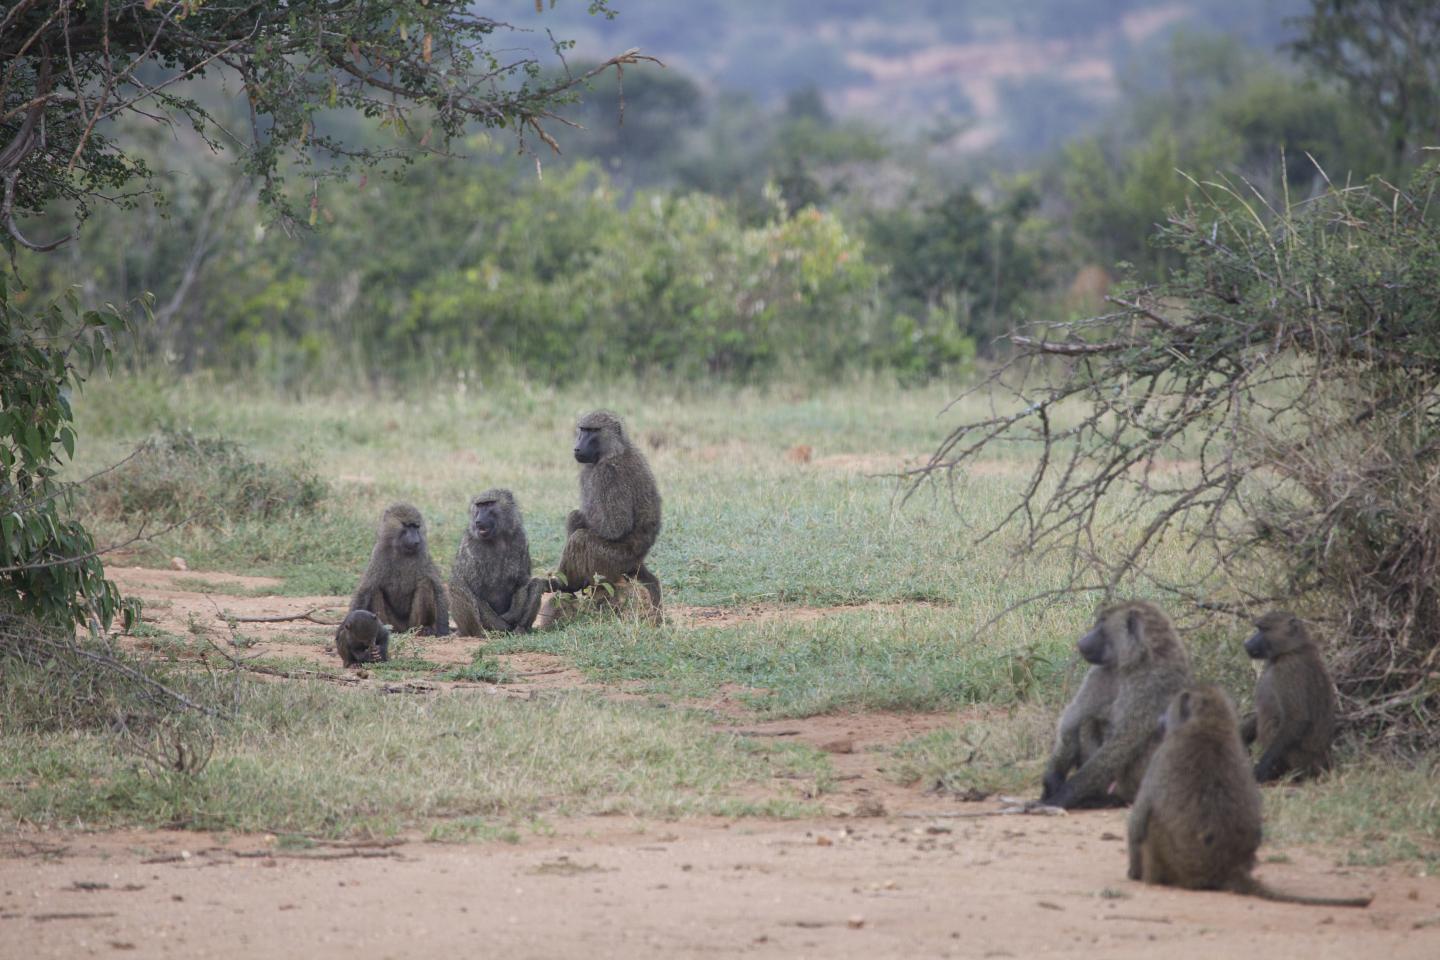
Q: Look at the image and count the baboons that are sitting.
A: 7